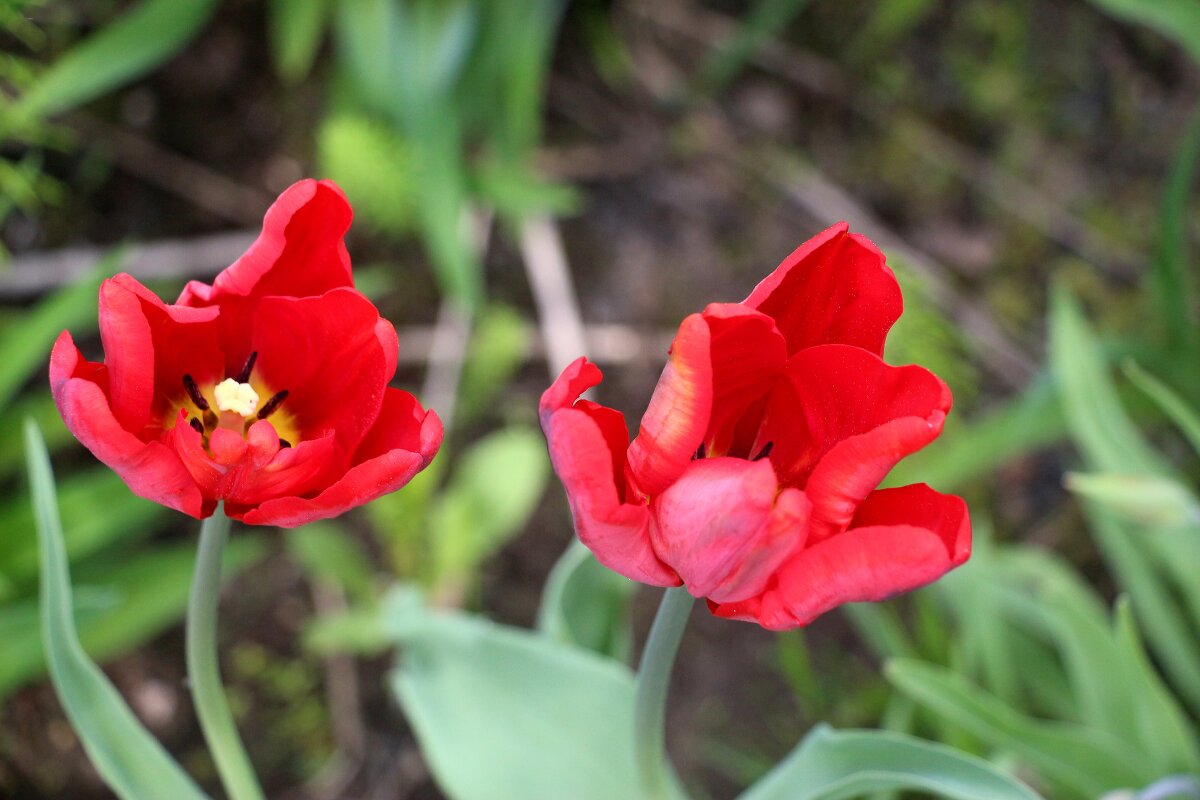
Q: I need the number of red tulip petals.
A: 12